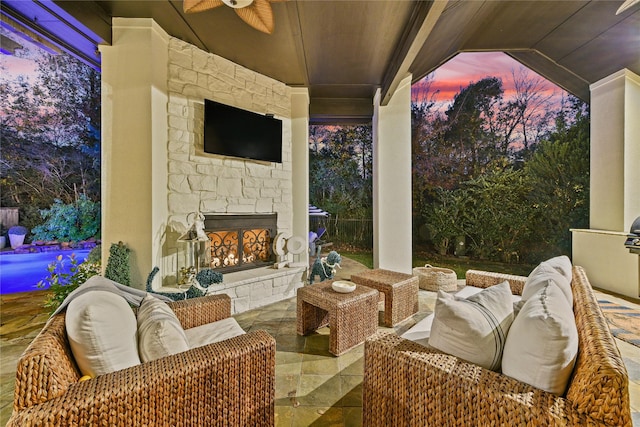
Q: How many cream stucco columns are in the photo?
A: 4